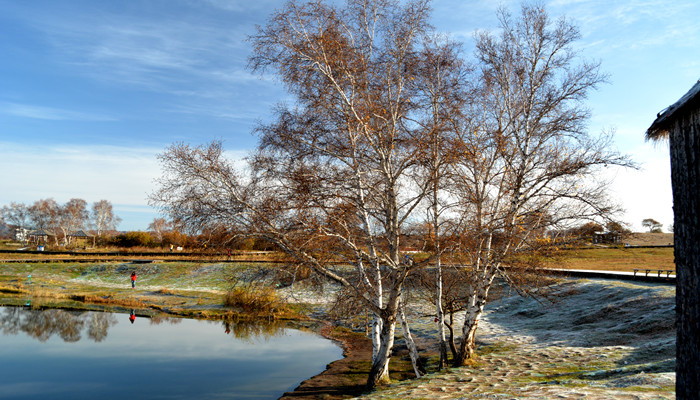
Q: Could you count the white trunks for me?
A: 5